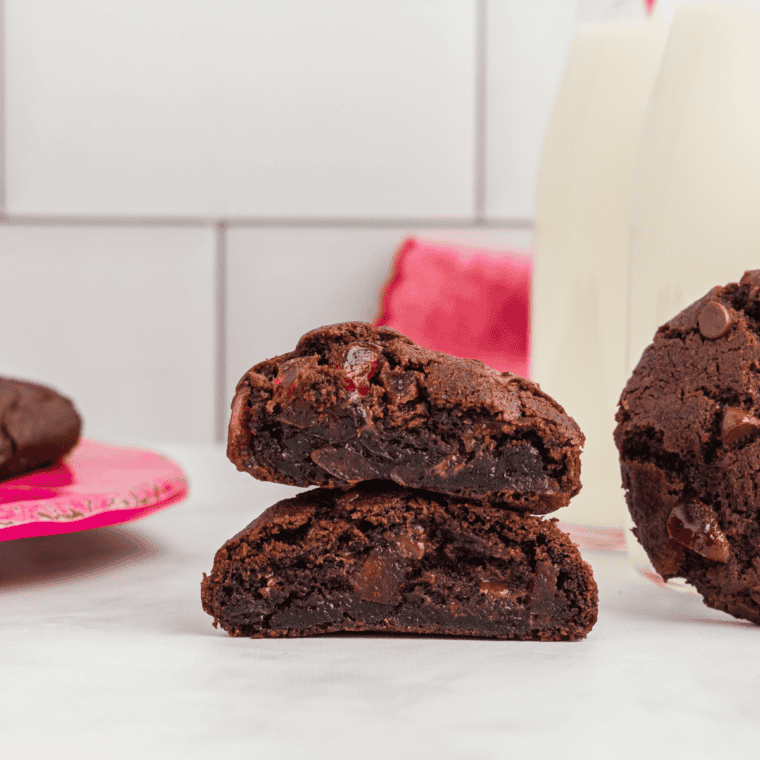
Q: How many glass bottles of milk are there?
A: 2